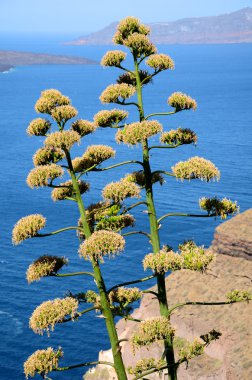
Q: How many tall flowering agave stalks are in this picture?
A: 2